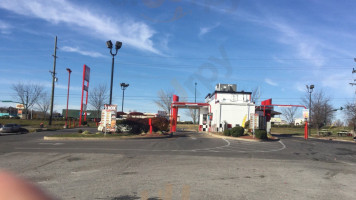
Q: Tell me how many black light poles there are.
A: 3